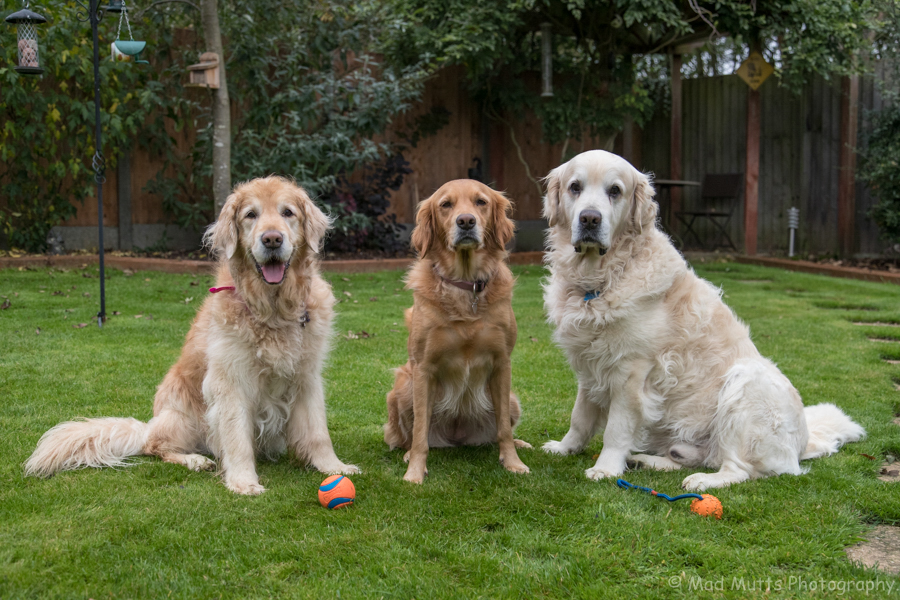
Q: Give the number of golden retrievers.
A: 3